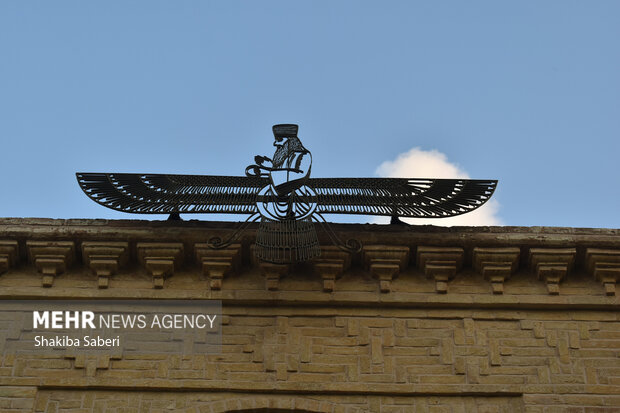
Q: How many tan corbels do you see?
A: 12